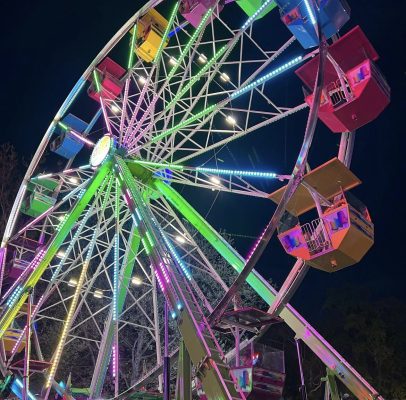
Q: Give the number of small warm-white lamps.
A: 14